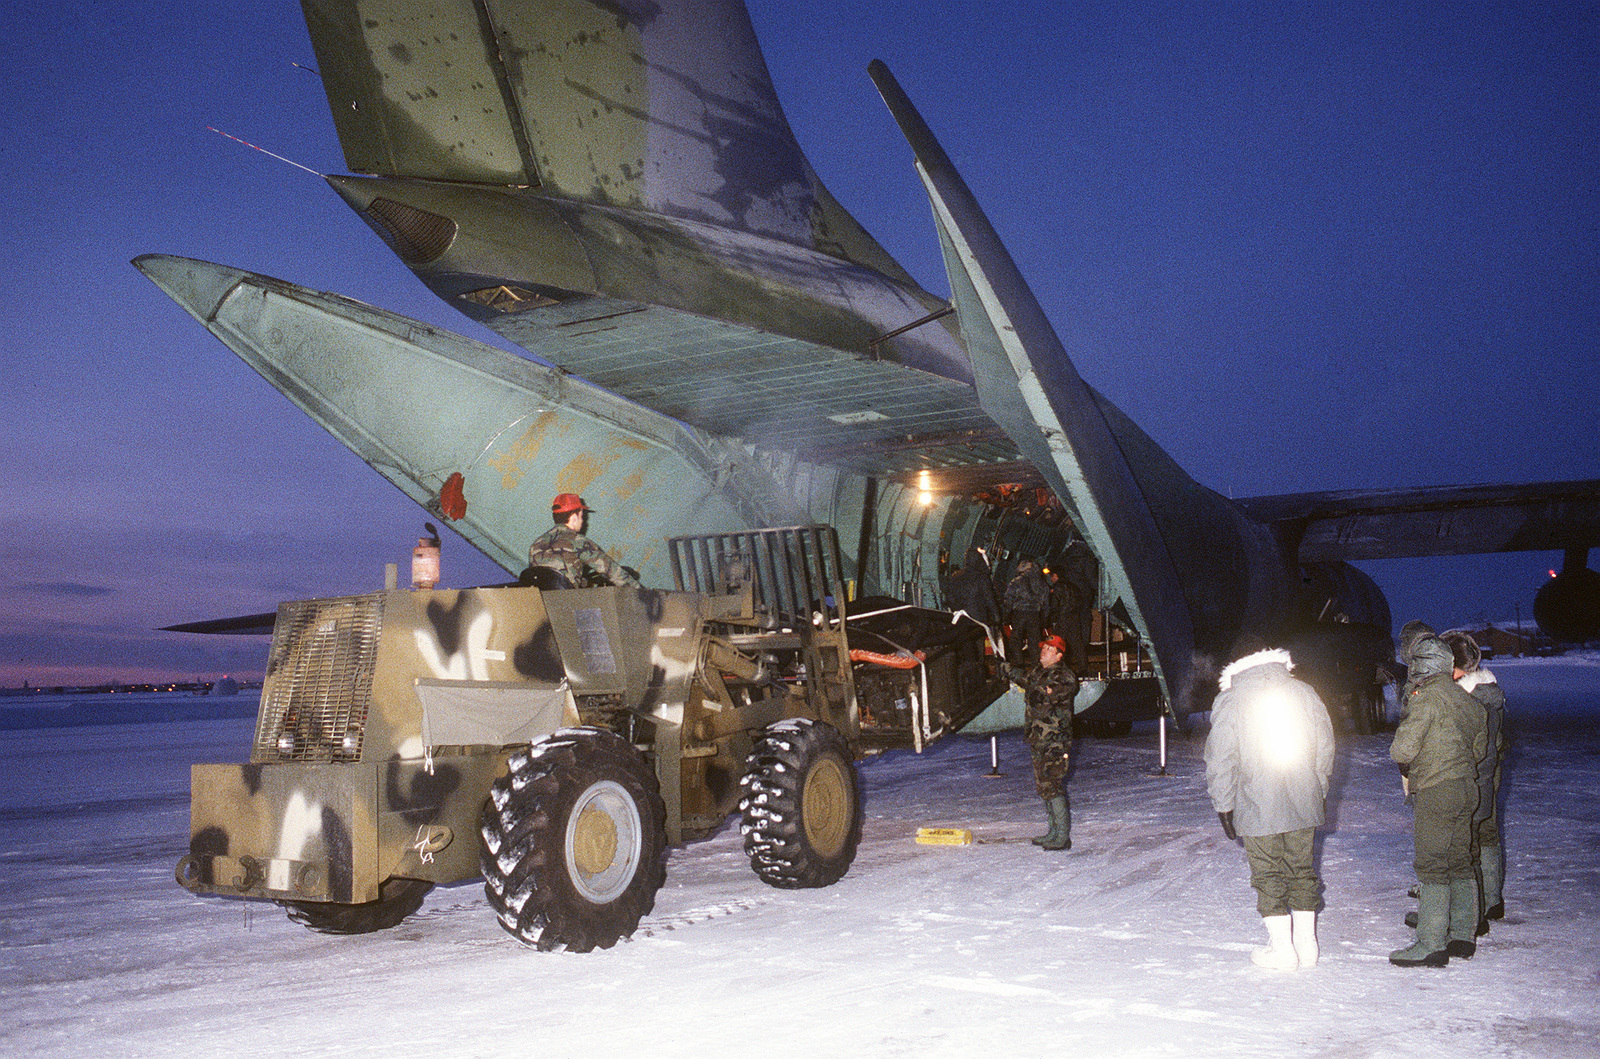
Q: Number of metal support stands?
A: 2